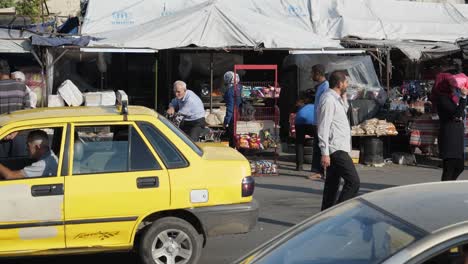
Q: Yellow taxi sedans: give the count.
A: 1